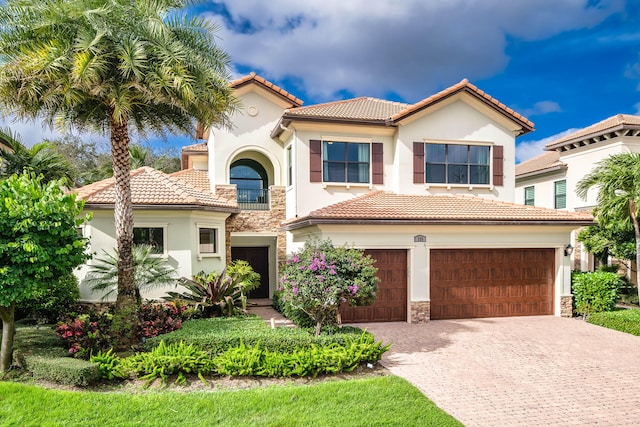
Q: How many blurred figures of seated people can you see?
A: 0